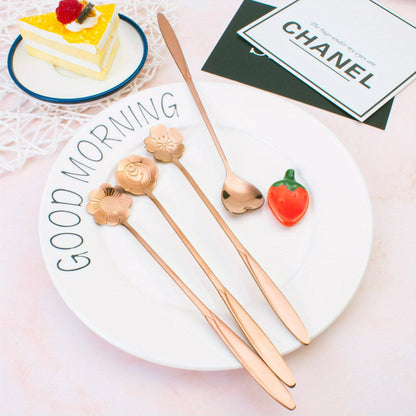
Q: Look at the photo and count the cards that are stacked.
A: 2